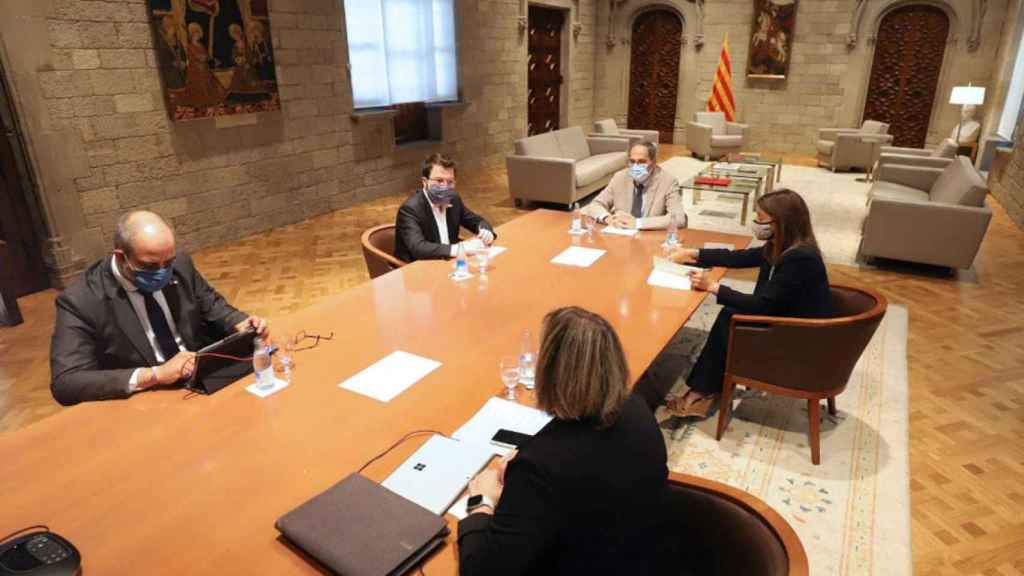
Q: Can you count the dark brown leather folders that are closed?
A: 1